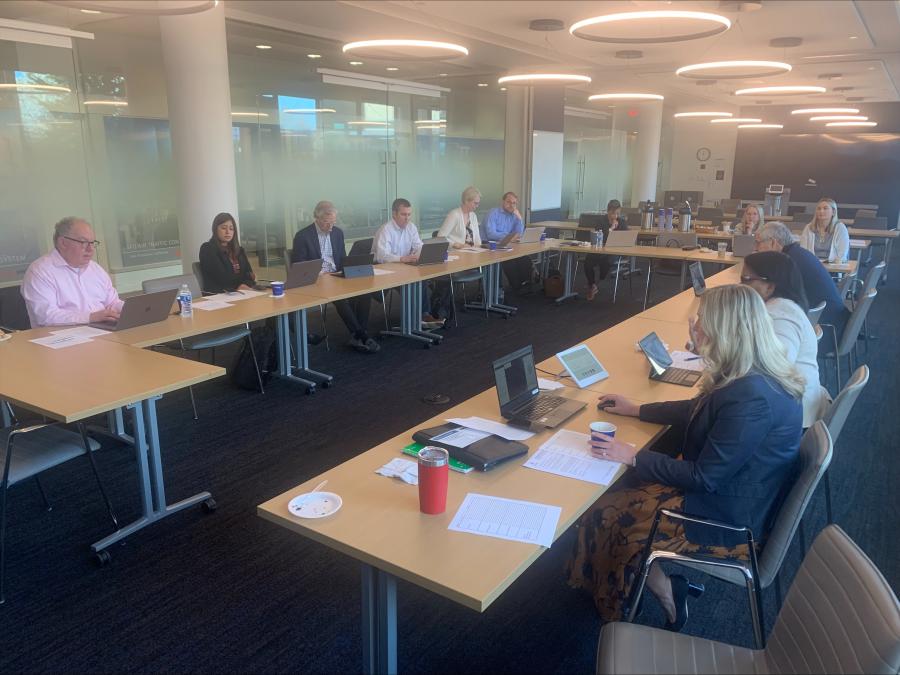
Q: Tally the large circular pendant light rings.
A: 13